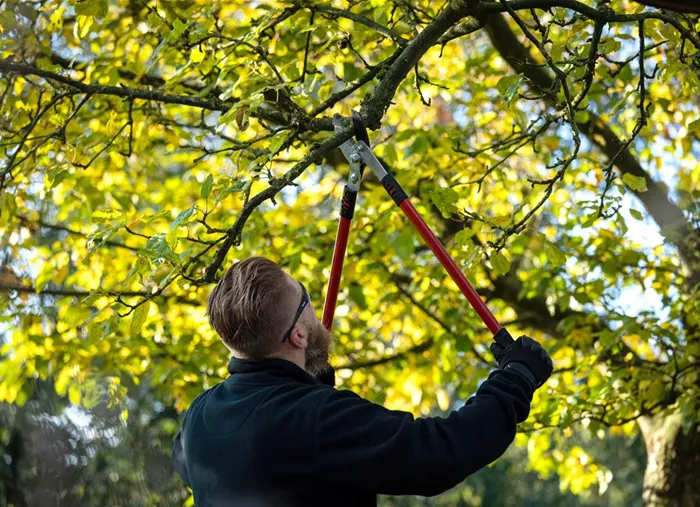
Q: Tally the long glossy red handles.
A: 2